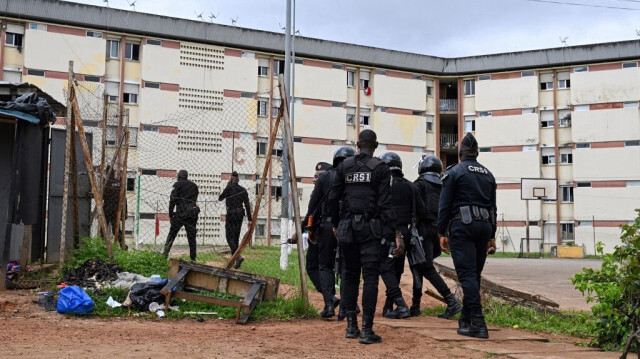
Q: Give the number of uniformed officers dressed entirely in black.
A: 8